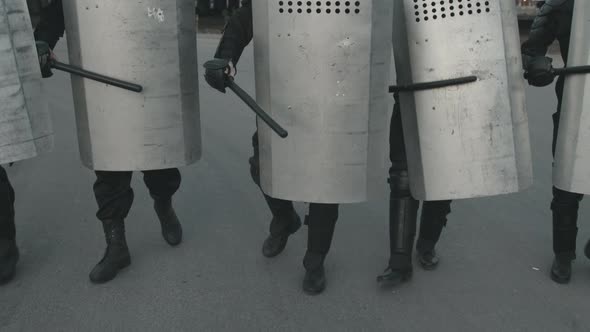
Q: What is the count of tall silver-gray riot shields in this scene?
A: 5